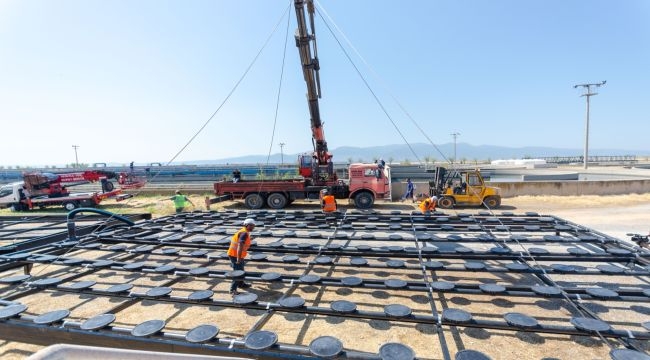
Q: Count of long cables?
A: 4